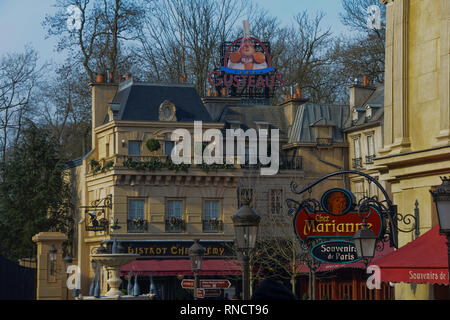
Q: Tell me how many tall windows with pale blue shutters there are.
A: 3